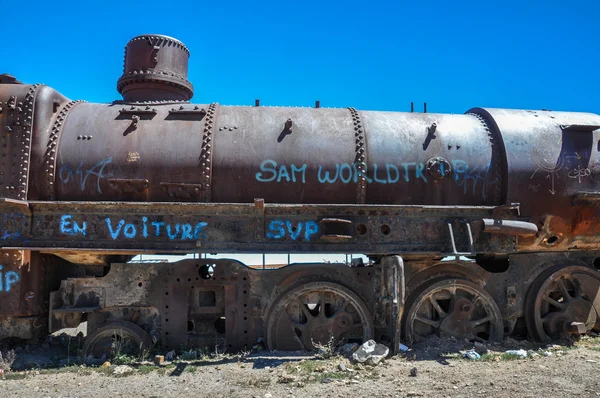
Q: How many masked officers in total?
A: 0